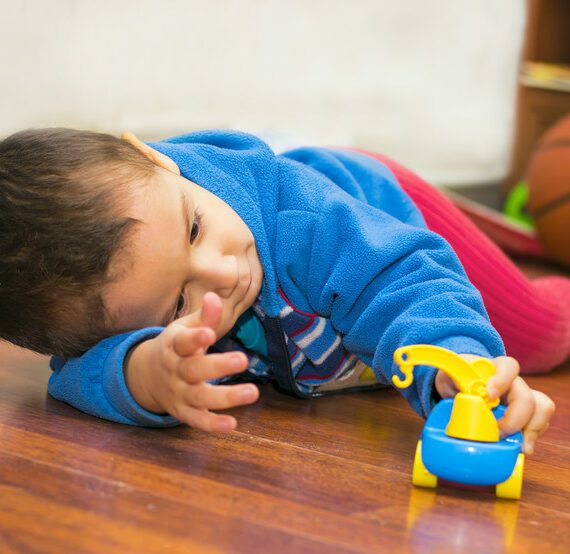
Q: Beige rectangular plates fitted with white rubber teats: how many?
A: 0